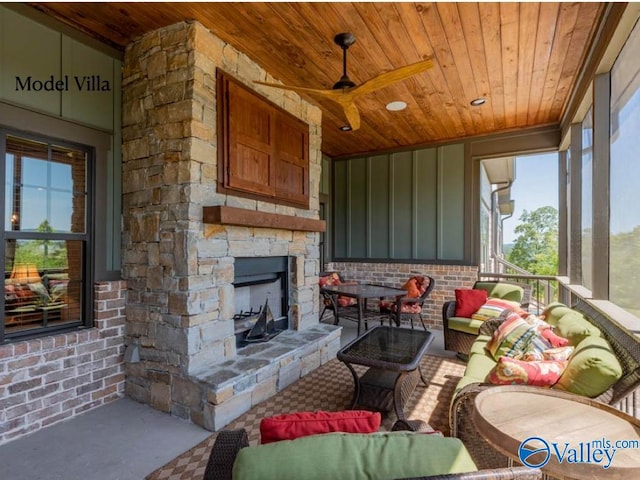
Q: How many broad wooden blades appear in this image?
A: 3